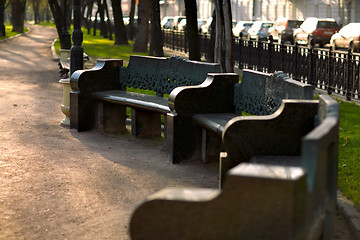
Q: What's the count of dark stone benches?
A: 3